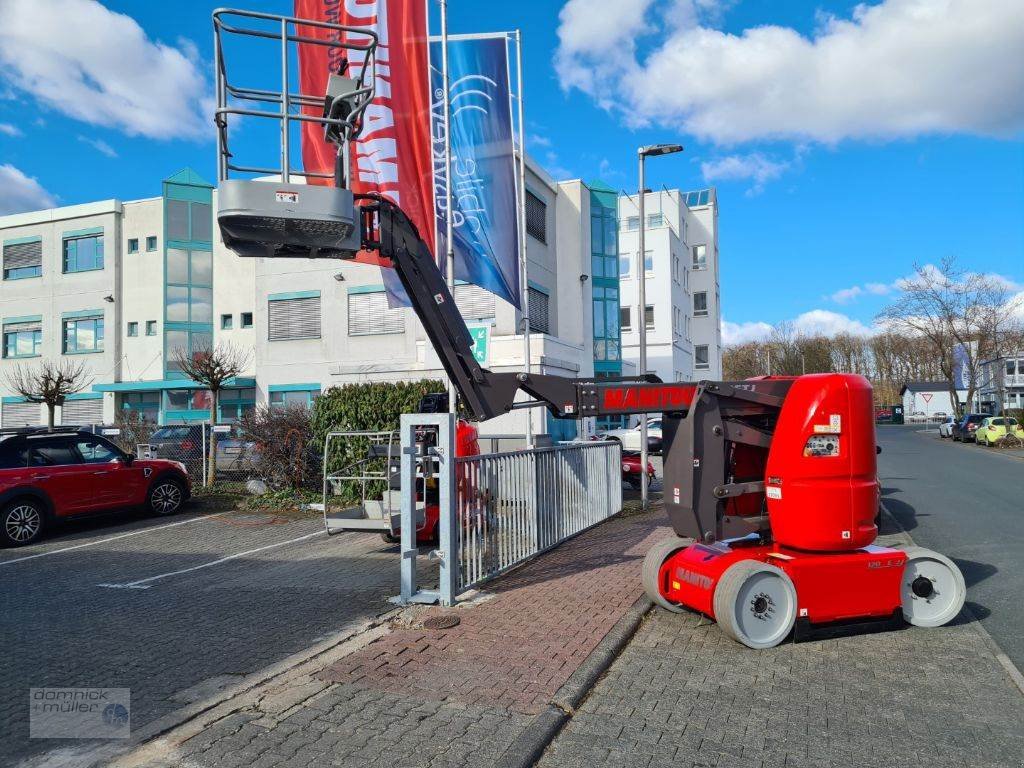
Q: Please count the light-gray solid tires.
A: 3